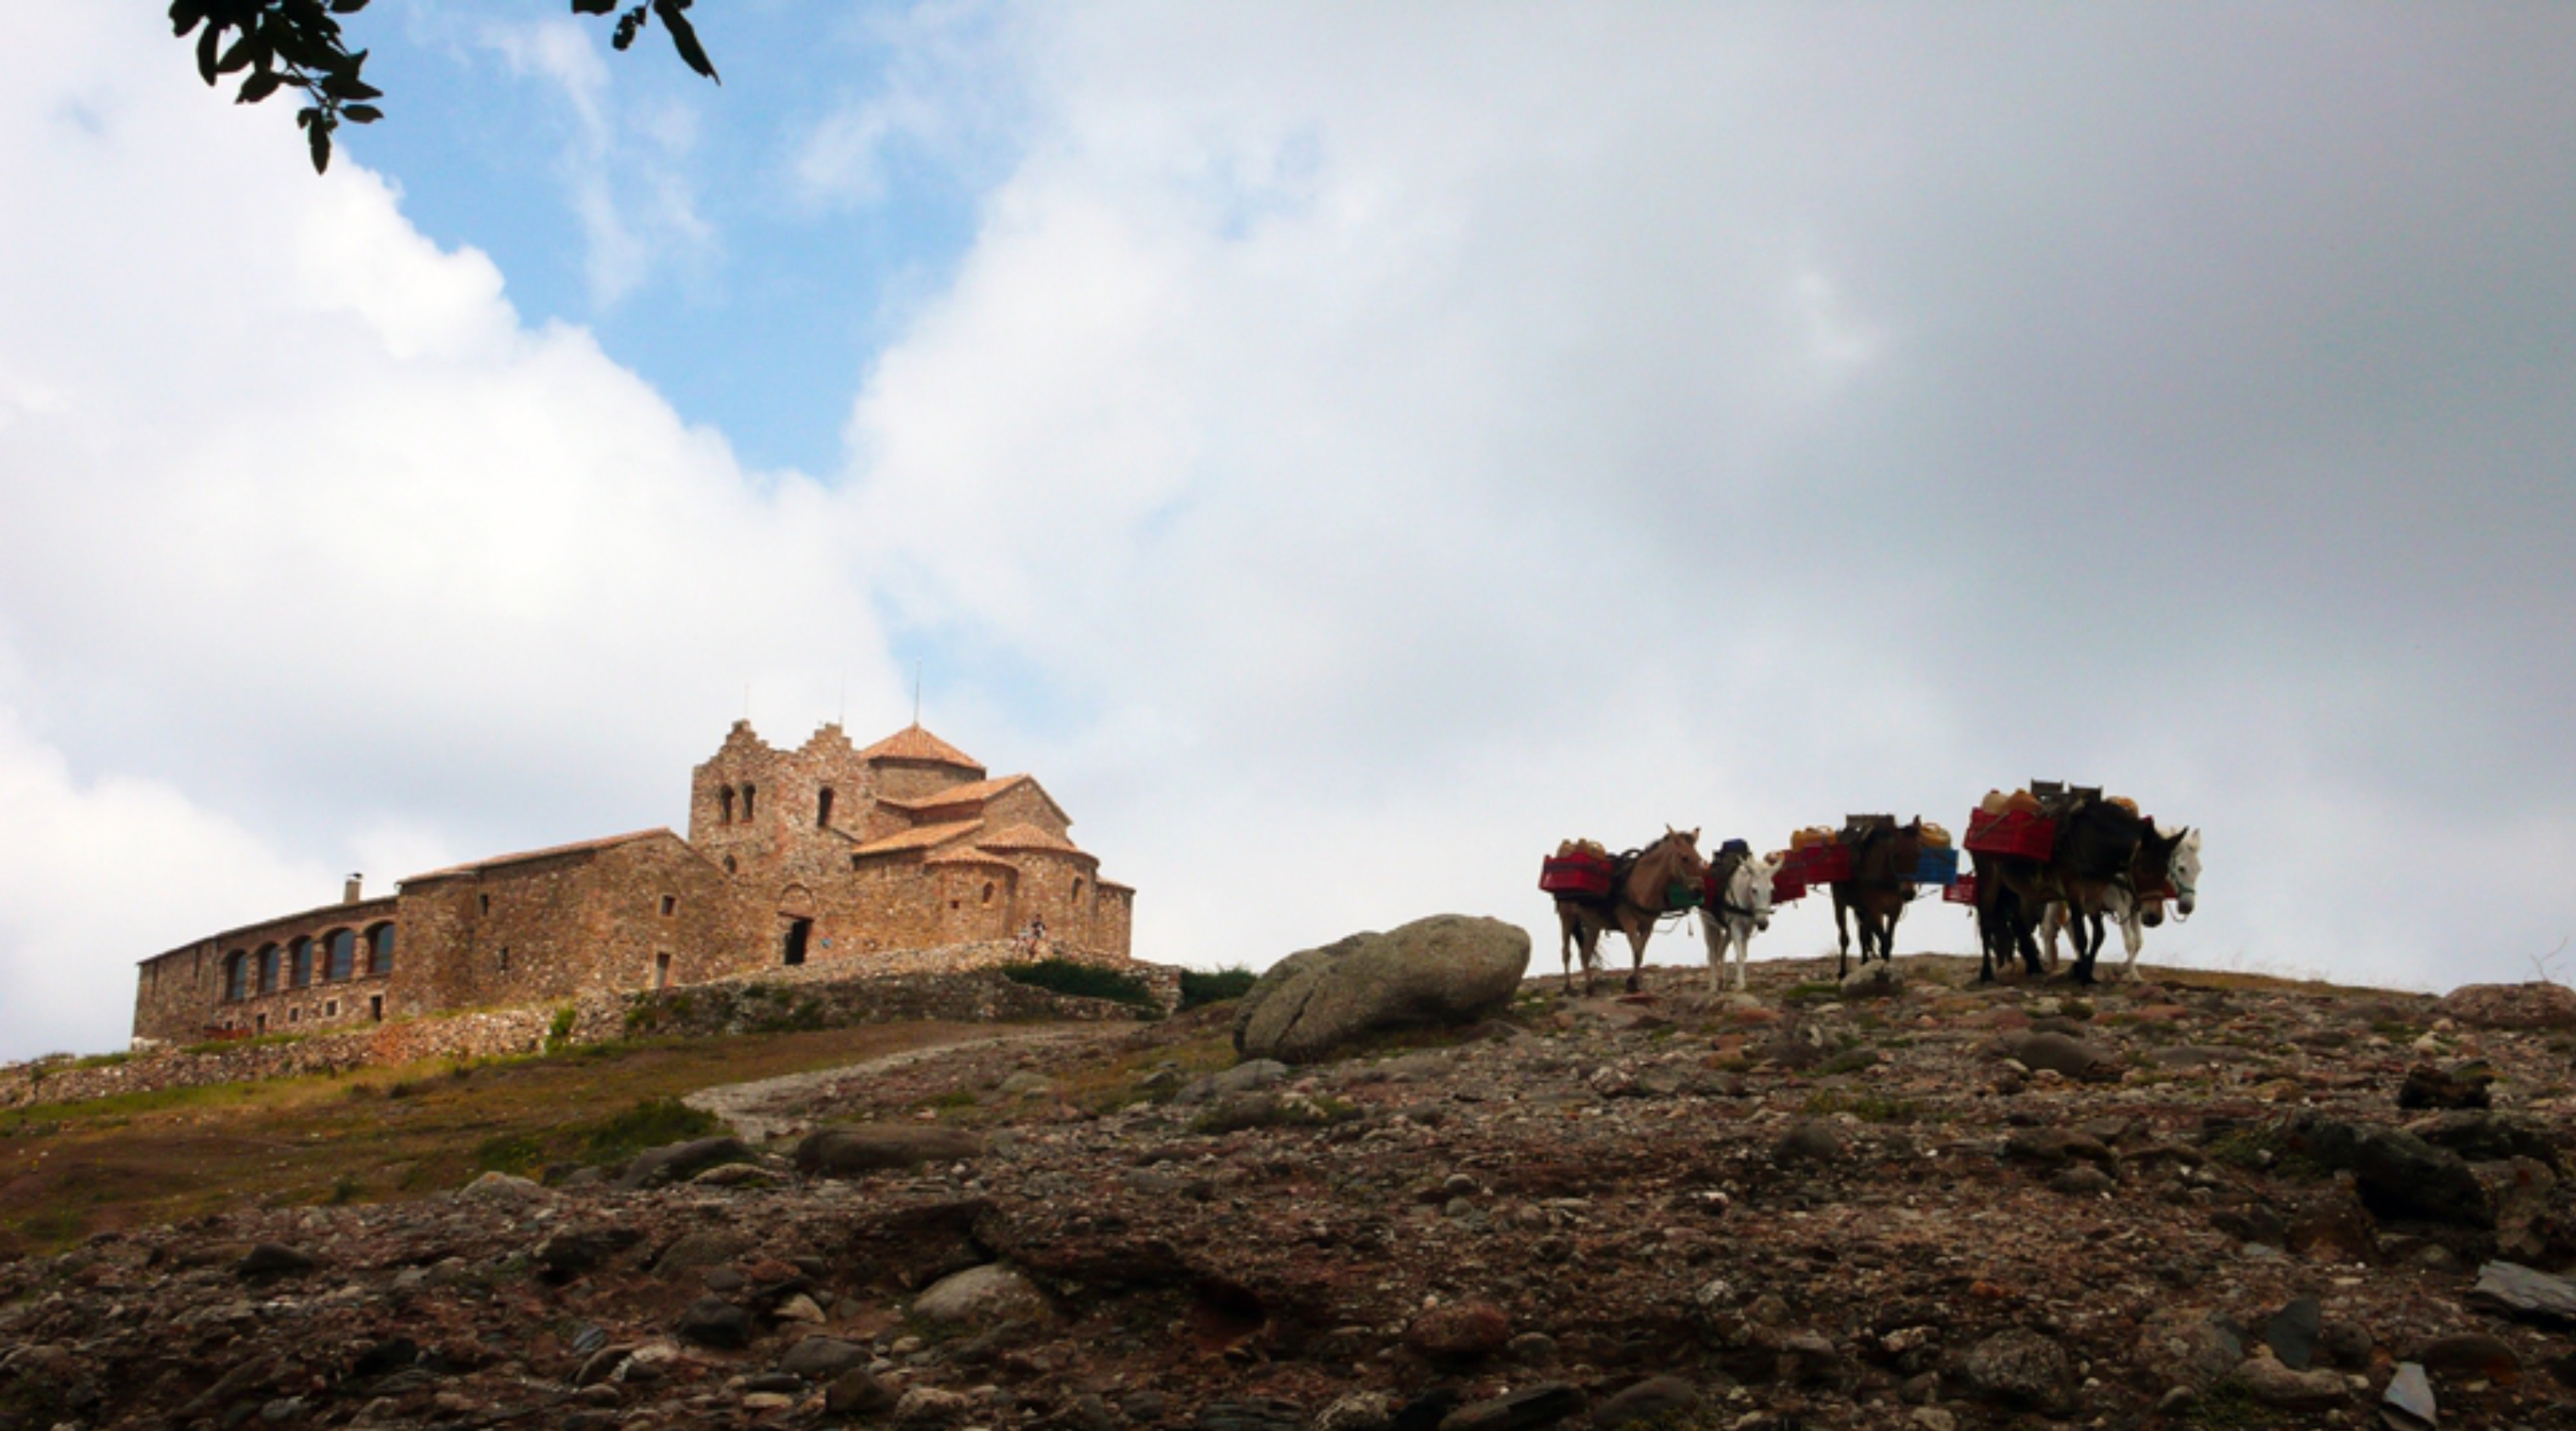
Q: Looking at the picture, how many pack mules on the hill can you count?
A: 5